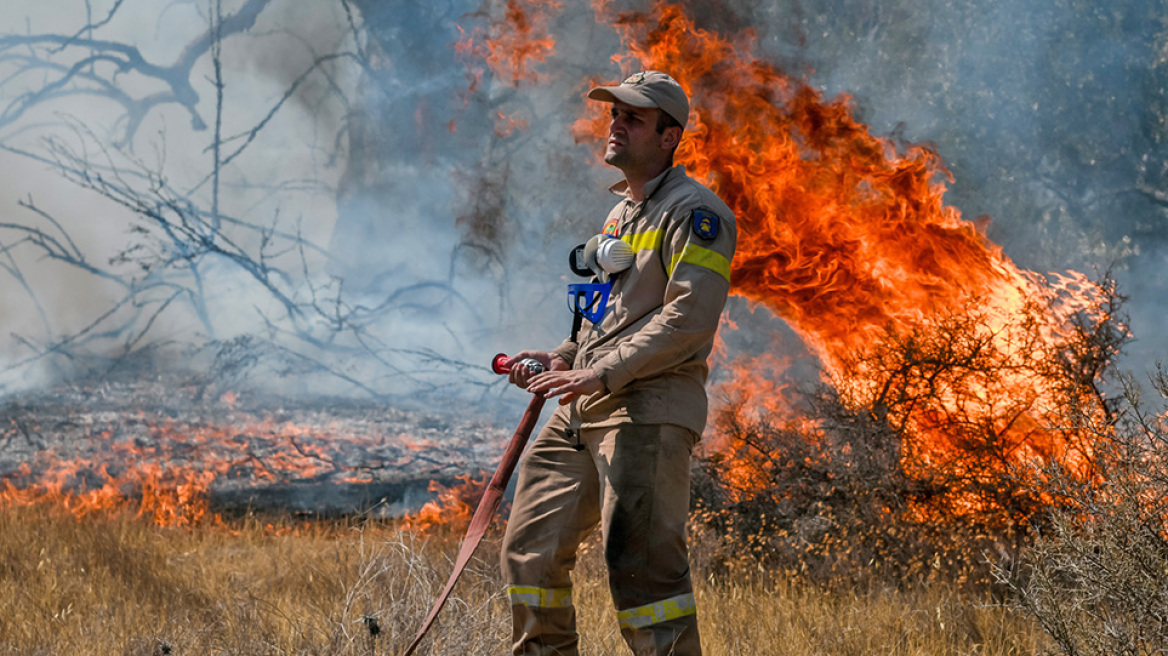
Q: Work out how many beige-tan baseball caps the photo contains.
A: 1